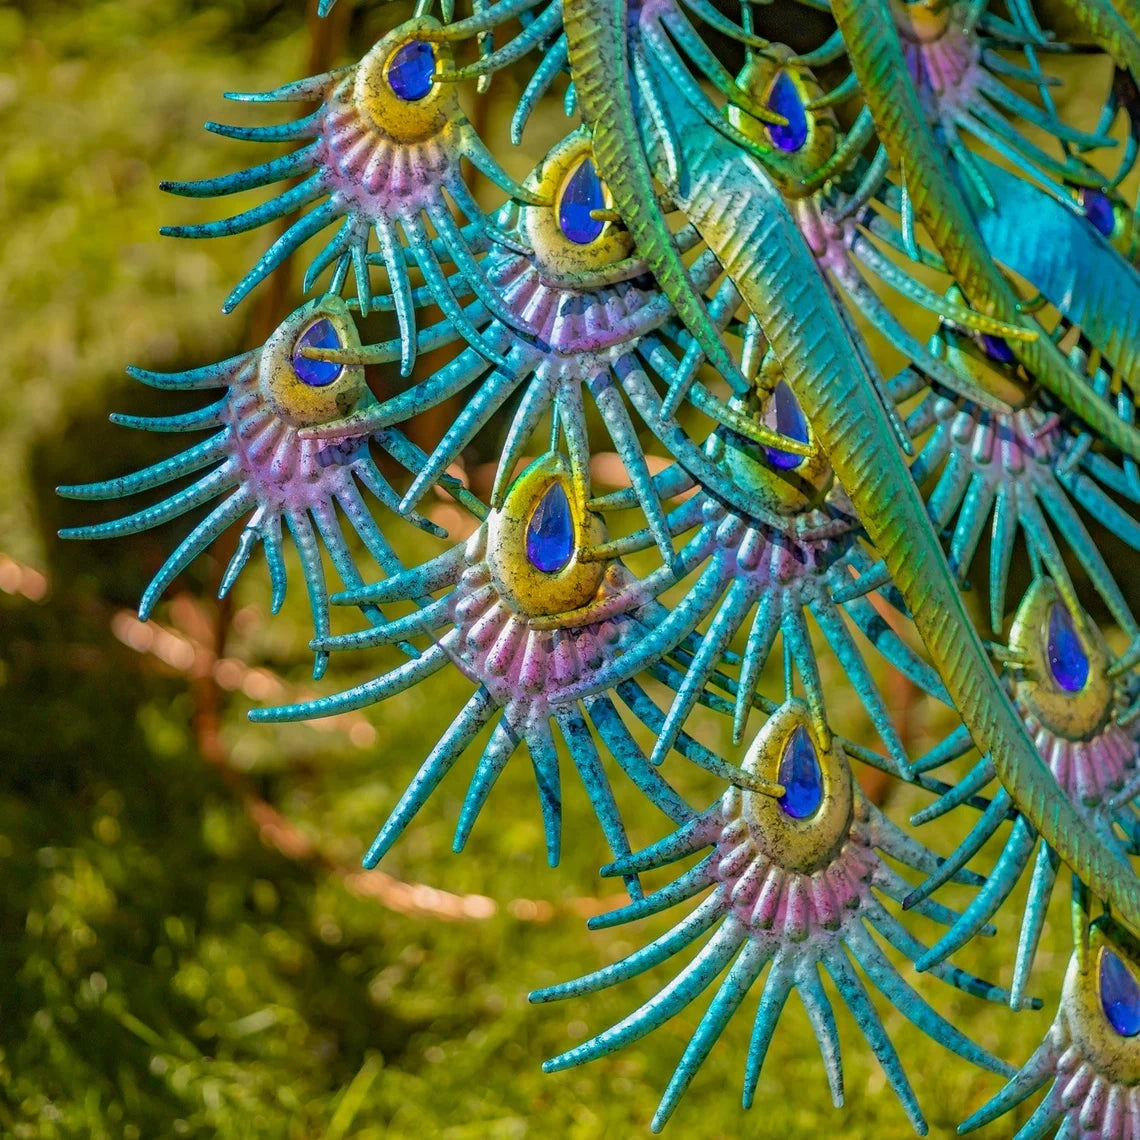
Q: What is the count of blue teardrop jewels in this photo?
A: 11